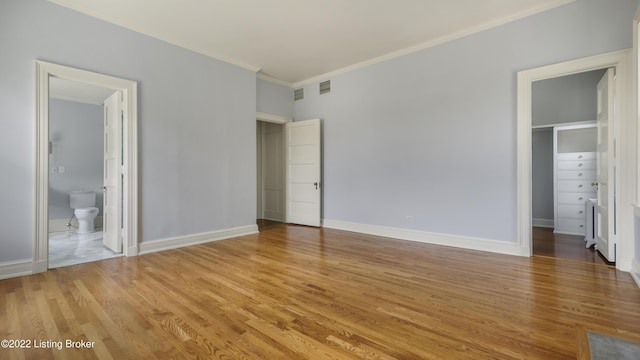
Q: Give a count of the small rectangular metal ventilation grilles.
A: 2